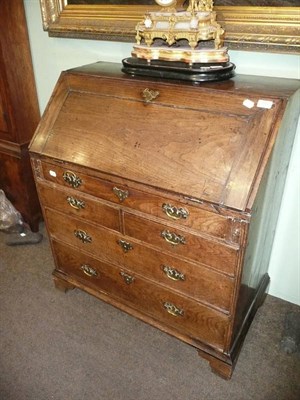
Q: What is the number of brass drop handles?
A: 8